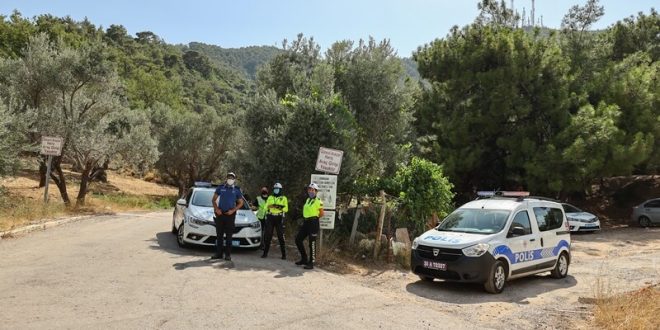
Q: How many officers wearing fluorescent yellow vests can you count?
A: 3